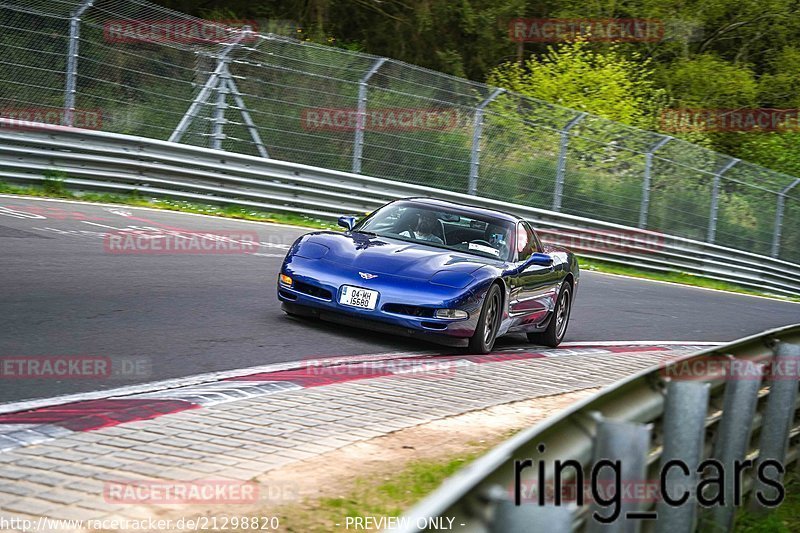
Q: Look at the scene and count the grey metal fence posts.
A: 8